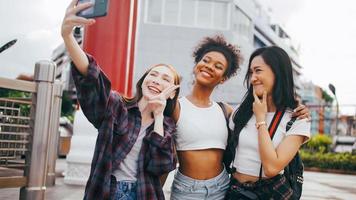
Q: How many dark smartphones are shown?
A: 1